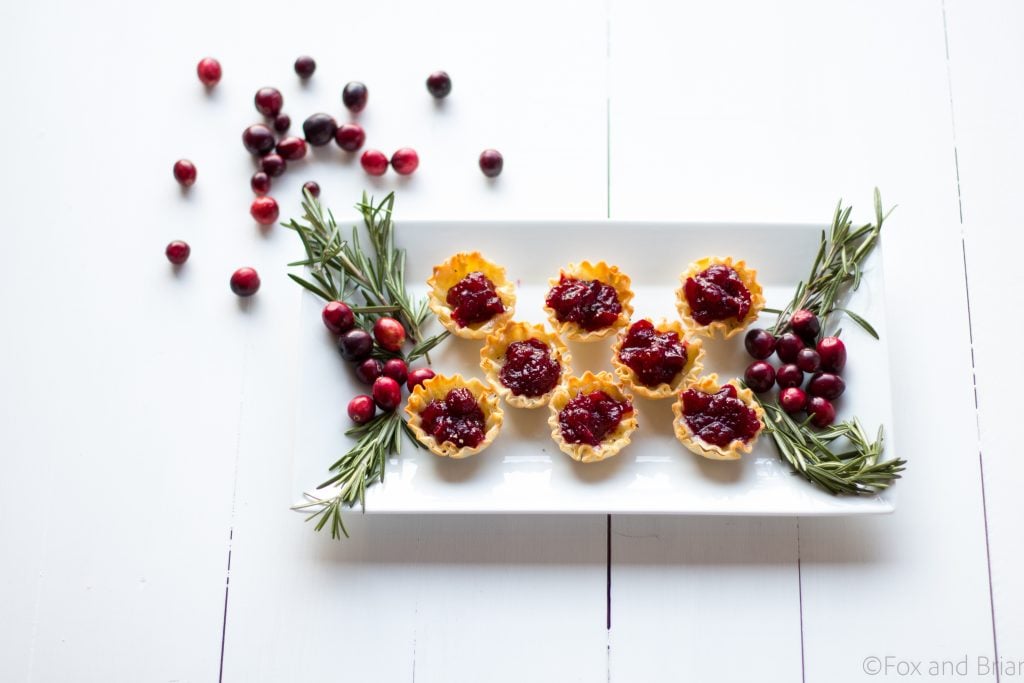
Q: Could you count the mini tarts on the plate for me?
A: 8